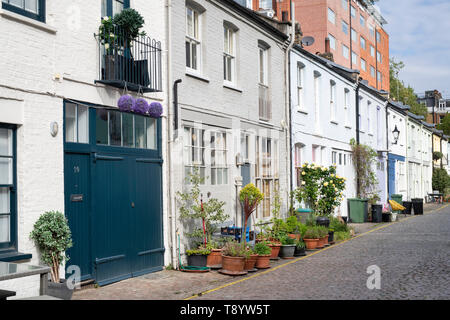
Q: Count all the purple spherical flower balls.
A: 3